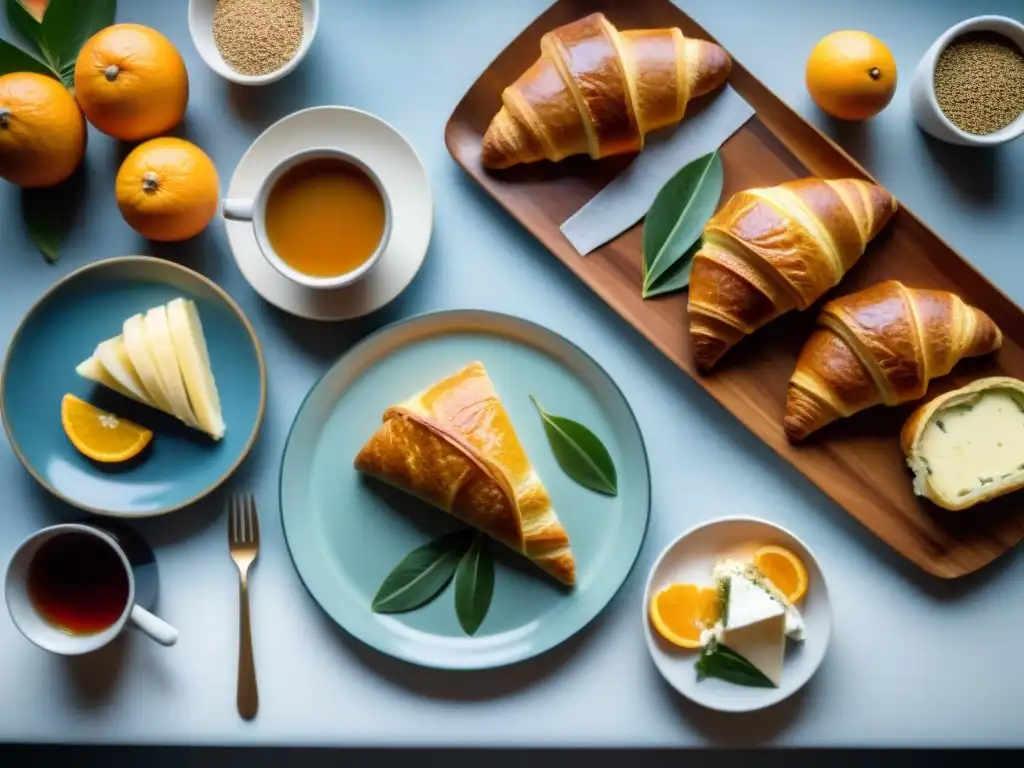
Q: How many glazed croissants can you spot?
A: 3